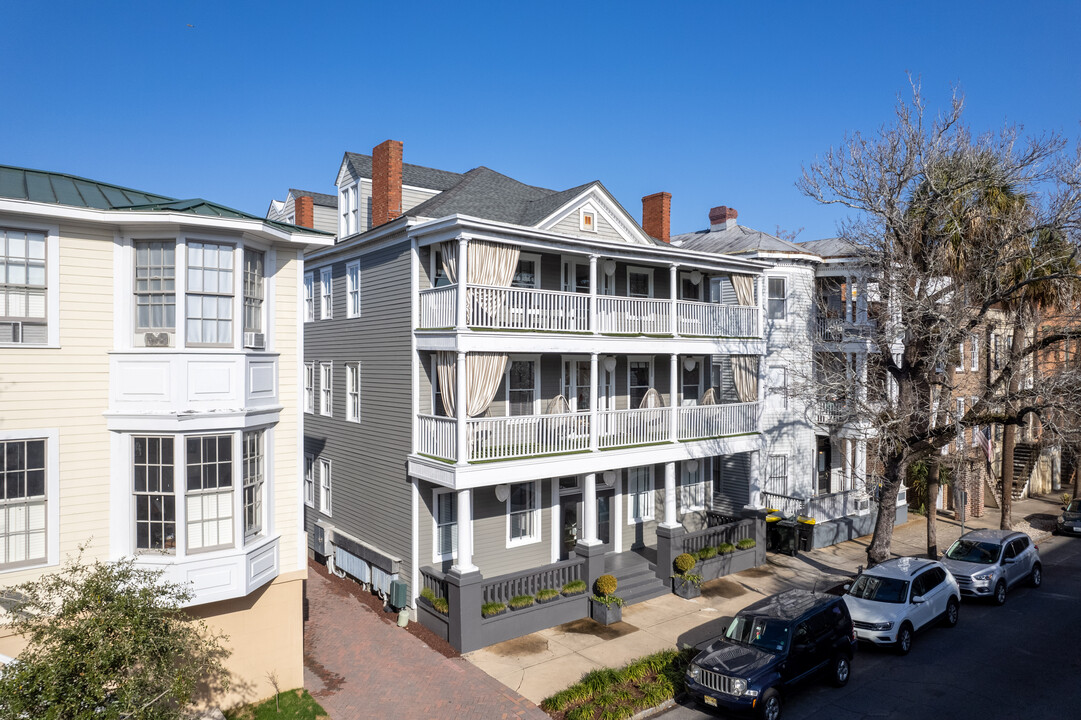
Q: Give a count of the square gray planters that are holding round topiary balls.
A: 2